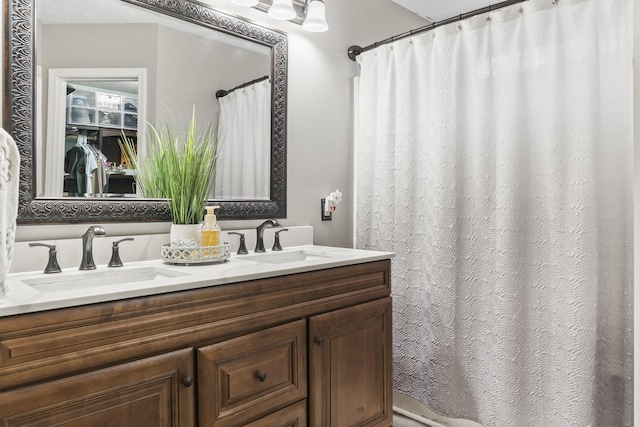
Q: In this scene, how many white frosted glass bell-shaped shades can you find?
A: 3